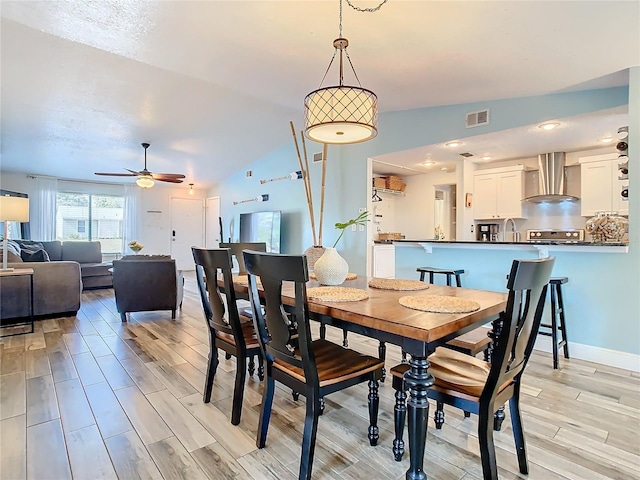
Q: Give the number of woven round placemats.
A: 5